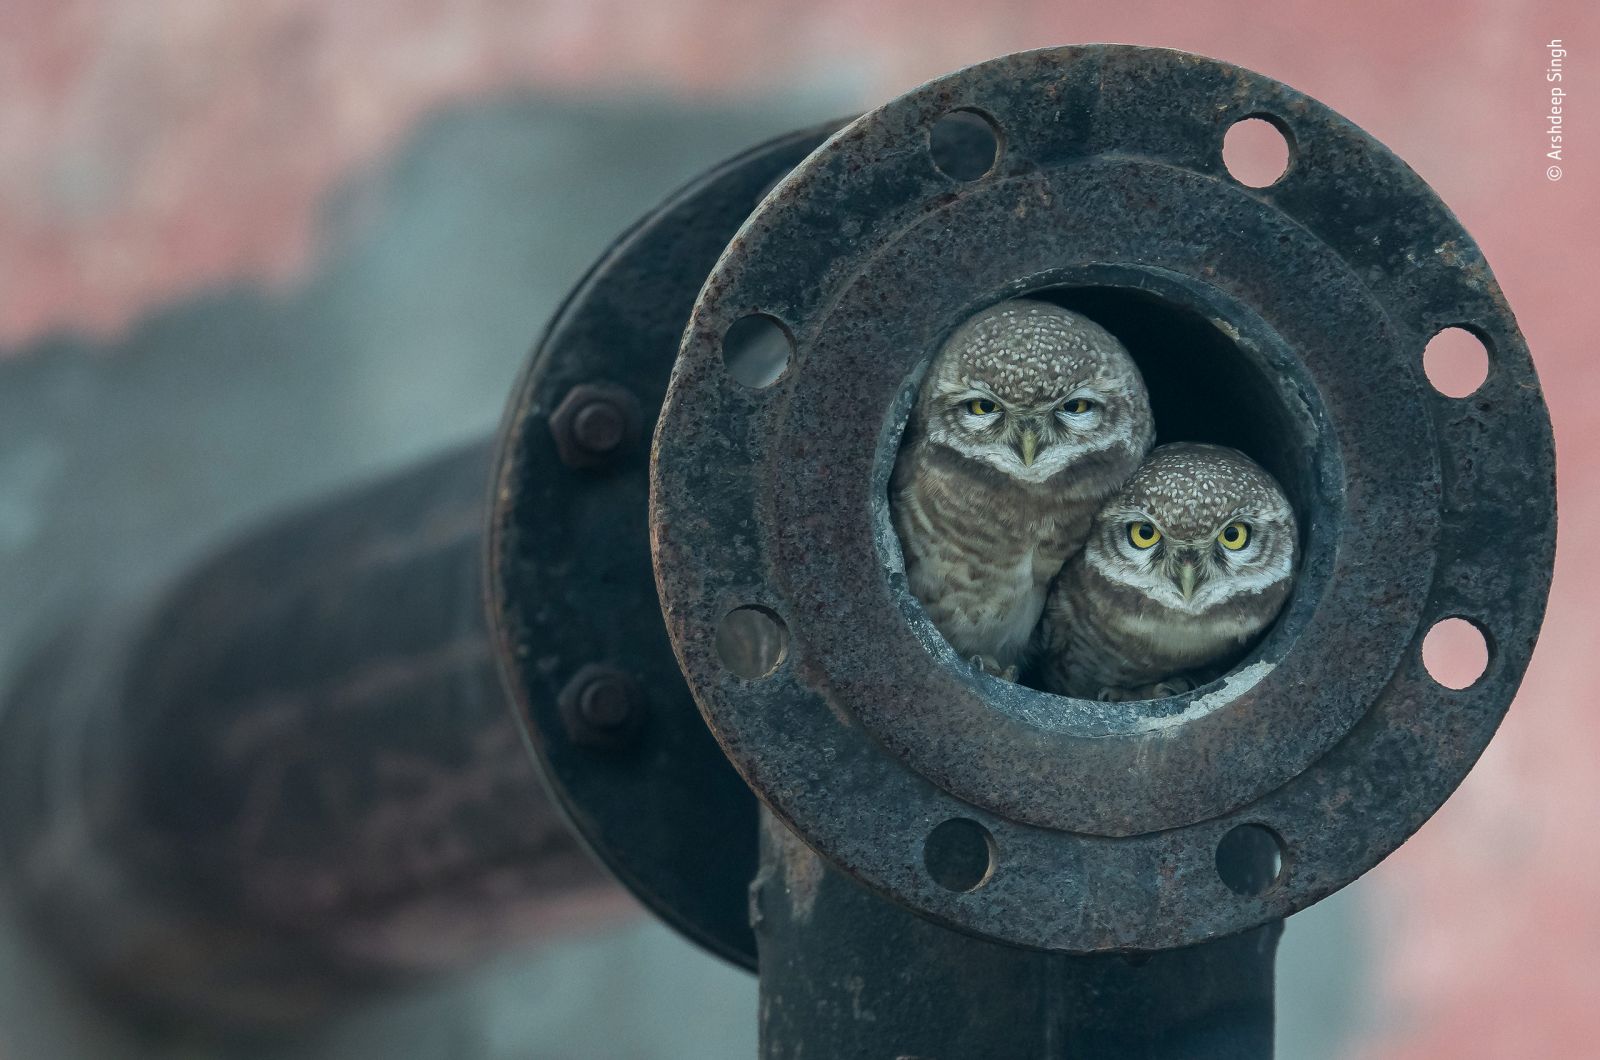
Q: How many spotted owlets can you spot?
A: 2